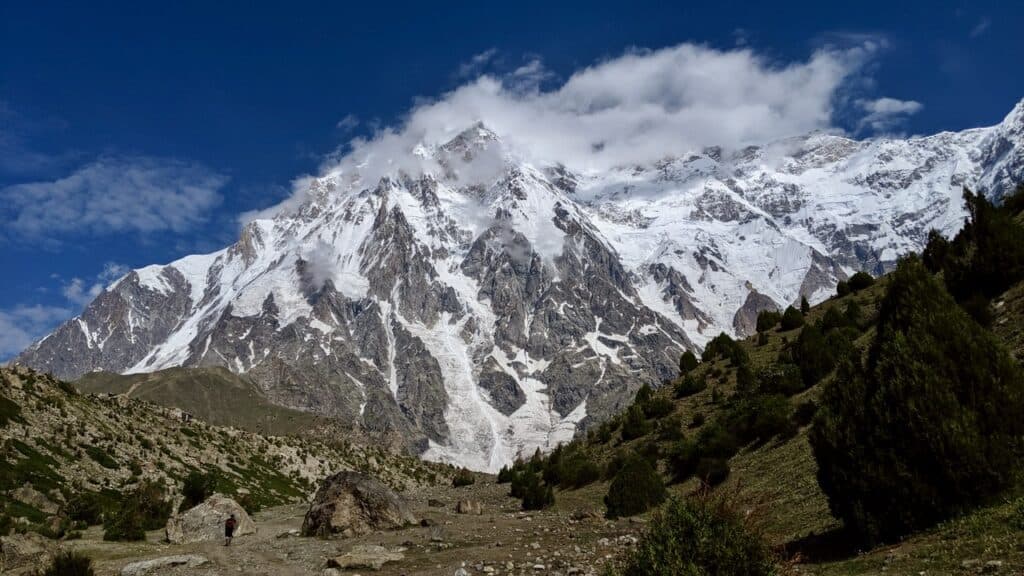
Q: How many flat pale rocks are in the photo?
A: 2